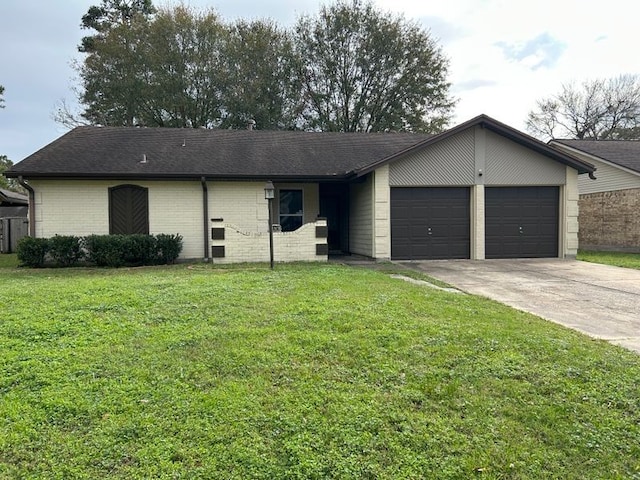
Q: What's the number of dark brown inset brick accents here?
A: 4